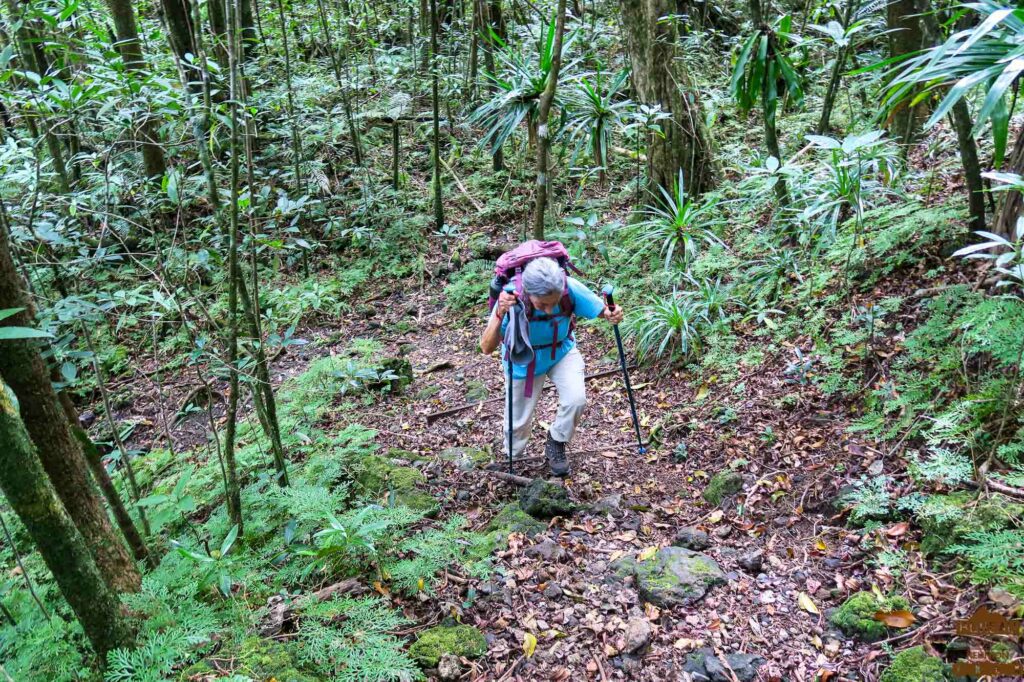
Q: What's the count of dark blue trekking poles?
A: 2